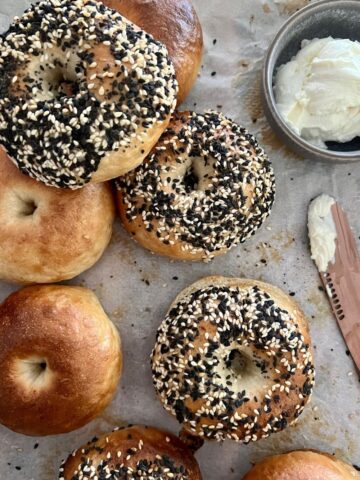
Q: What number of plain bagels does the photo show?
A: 4